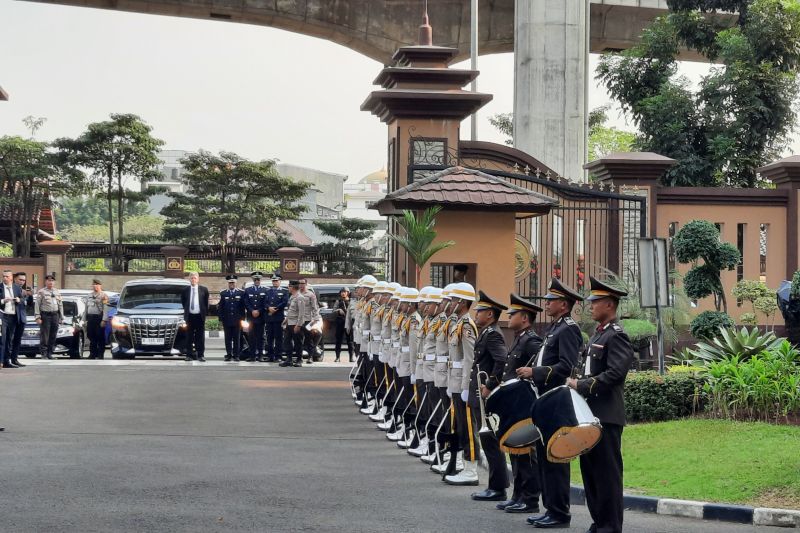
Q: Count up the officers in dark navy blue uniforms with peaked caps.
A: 3